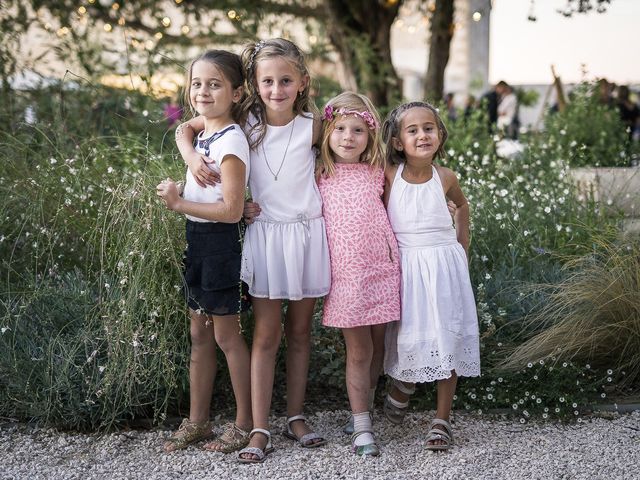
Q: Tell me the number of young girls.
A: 4